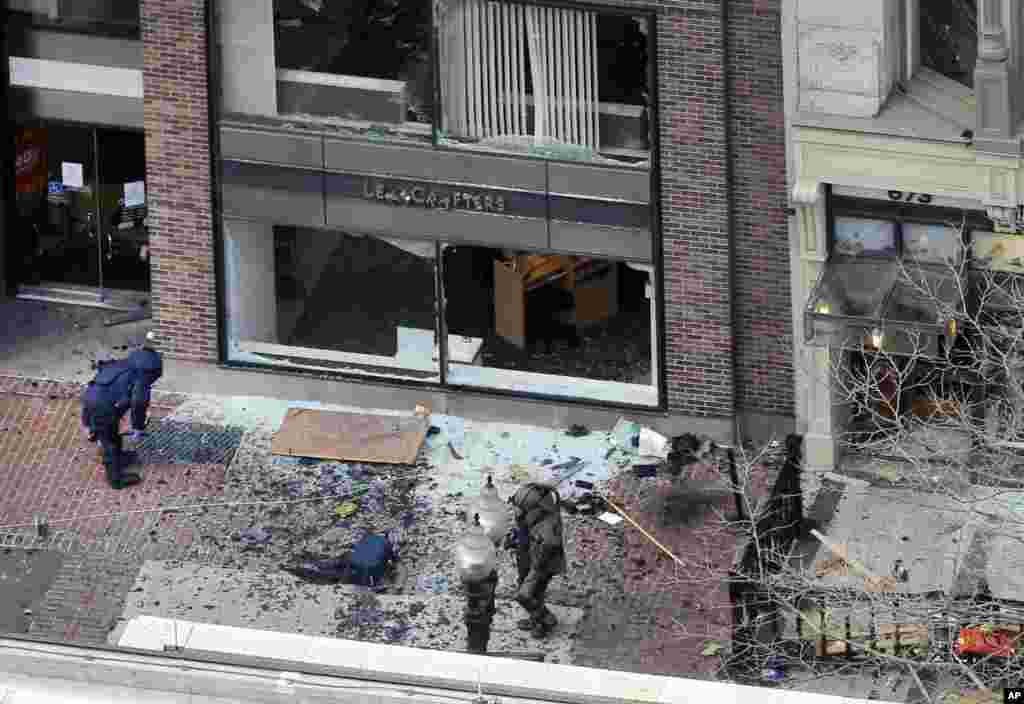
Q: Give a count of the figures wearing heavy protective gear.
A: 2